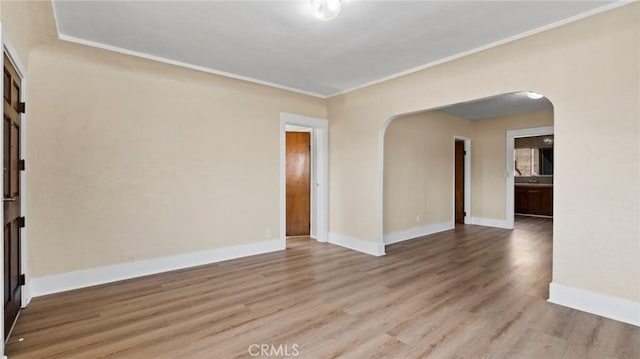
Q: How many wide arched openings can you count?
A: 1